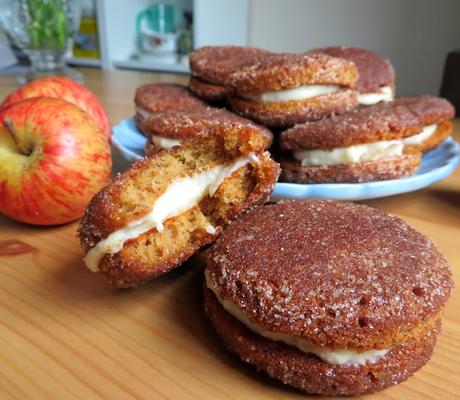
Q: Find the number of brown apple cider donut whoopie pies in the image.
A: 9